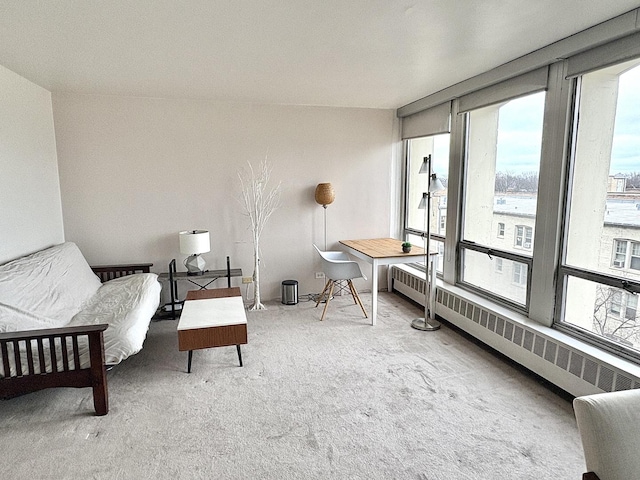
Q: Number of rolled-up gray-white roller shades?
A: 3